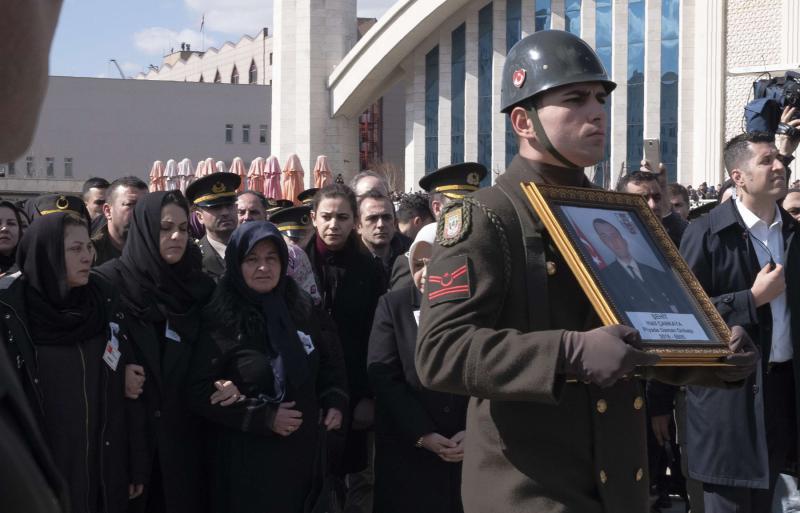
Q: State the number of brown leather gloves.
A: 2